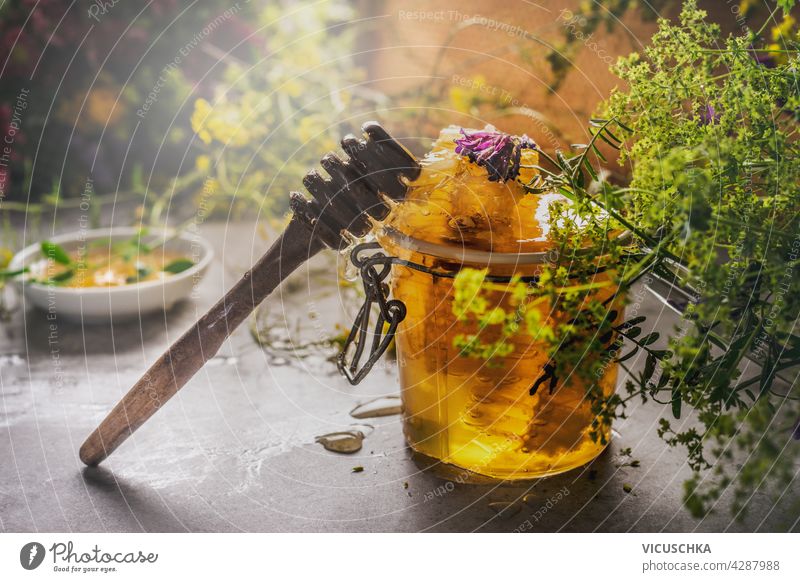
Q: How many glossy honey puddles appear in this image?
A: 2